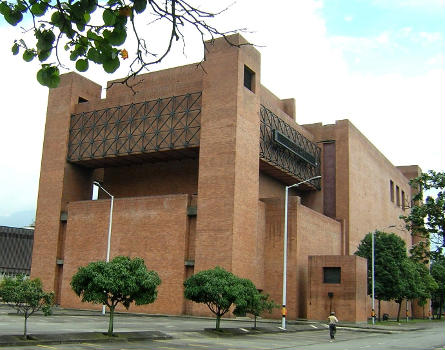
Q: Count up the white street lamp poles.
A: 3